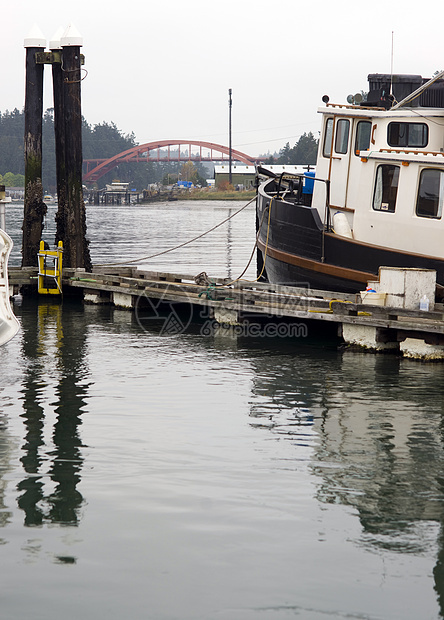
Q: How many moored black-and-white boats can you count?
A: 1